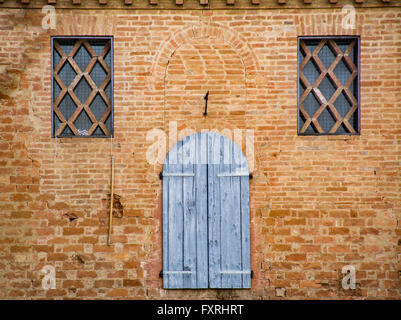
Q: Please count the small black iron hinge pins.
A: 4